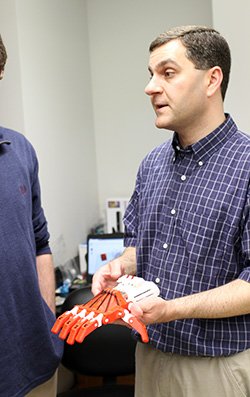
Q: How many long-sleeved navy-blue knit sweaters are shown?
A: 1